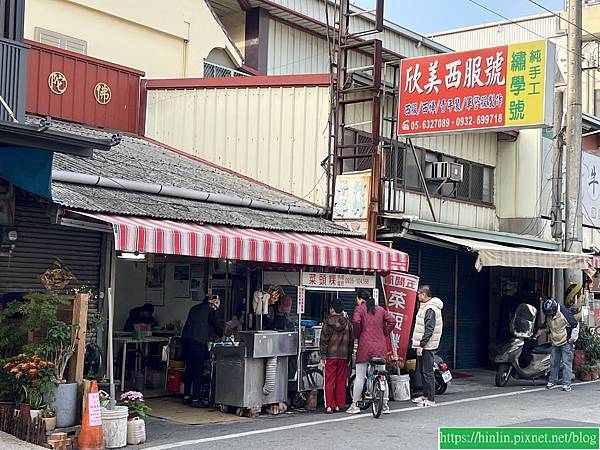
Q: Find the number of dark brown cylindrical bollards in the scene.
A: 0